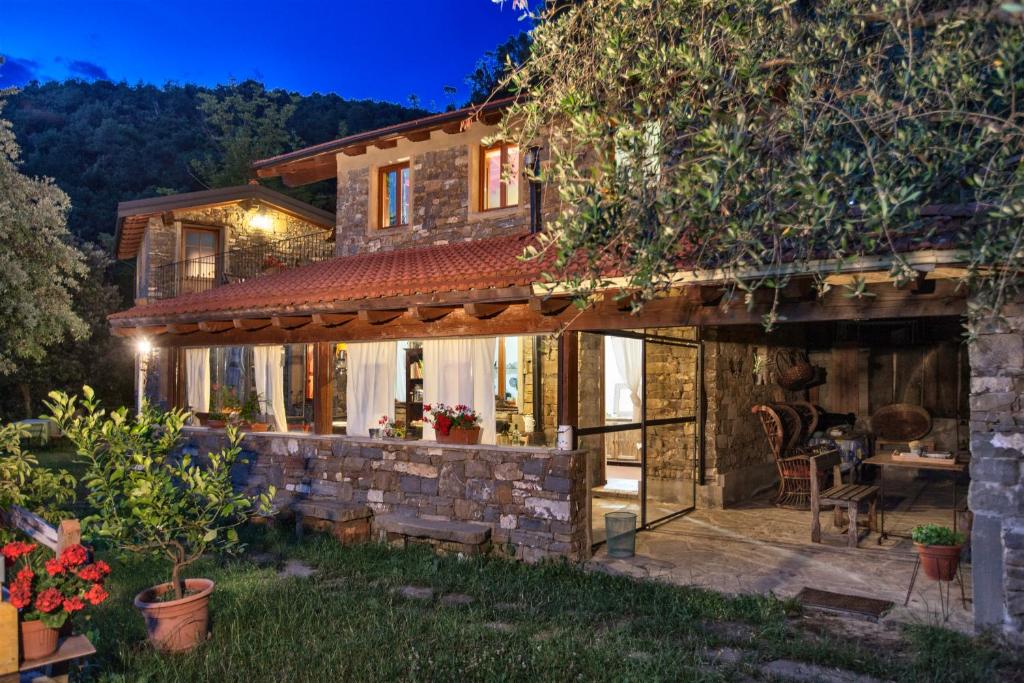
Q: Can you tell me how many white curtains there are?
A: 5